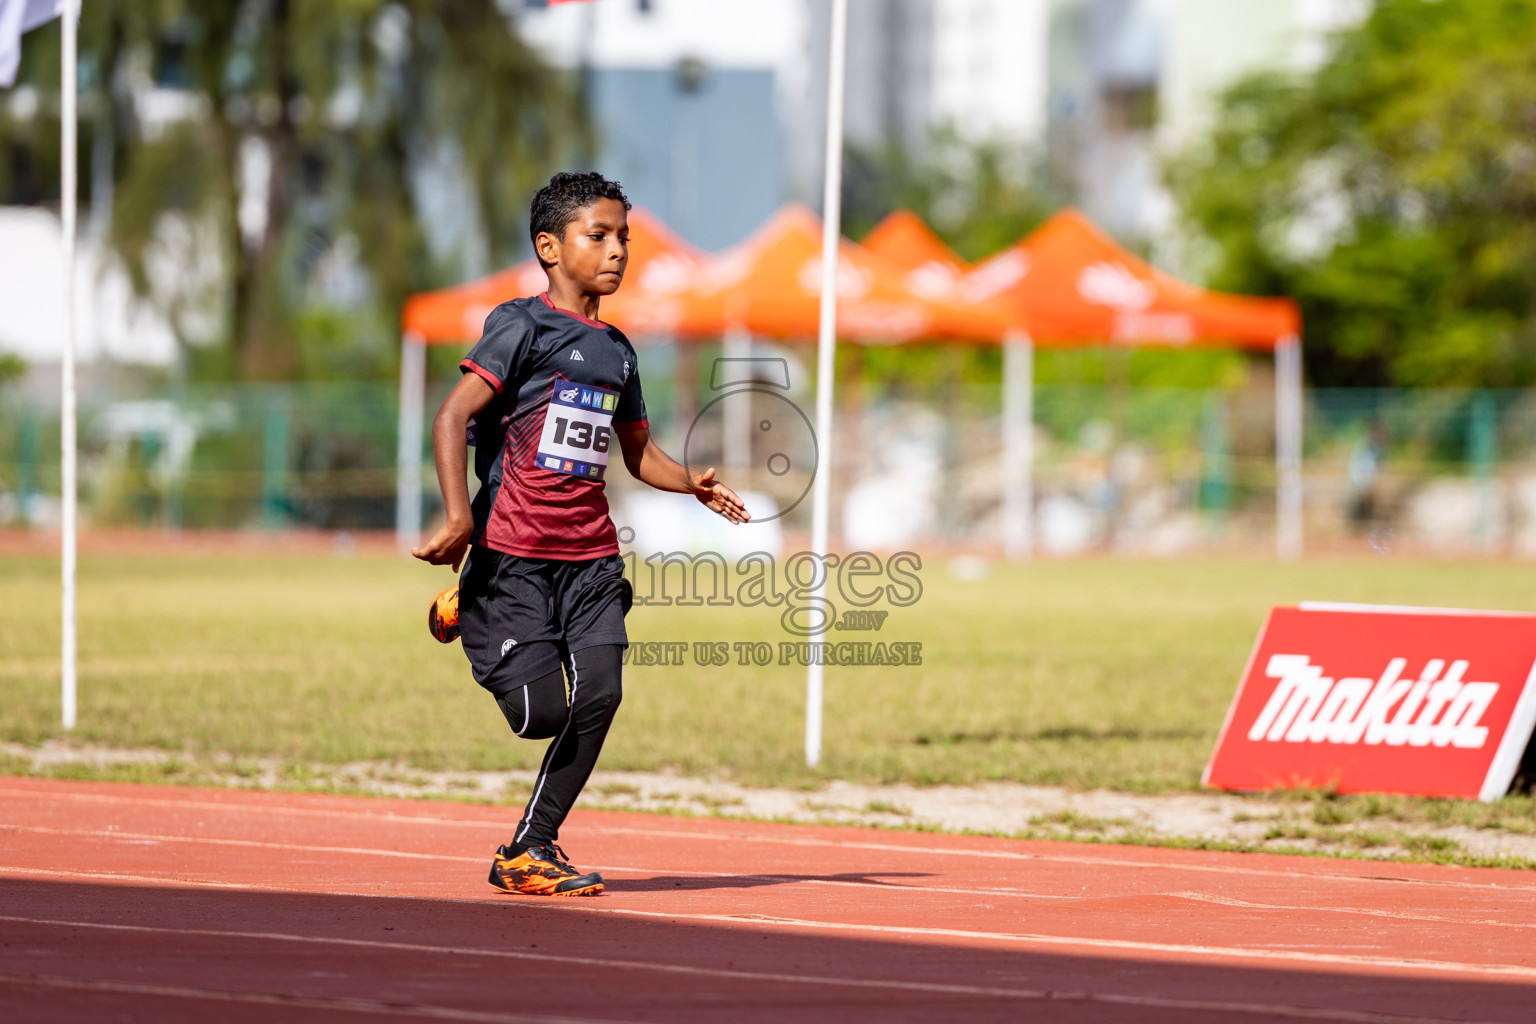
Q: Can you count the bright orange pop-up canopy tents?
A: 4